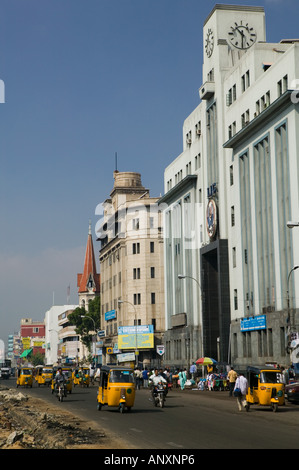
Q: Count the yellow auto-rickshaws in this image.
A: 6